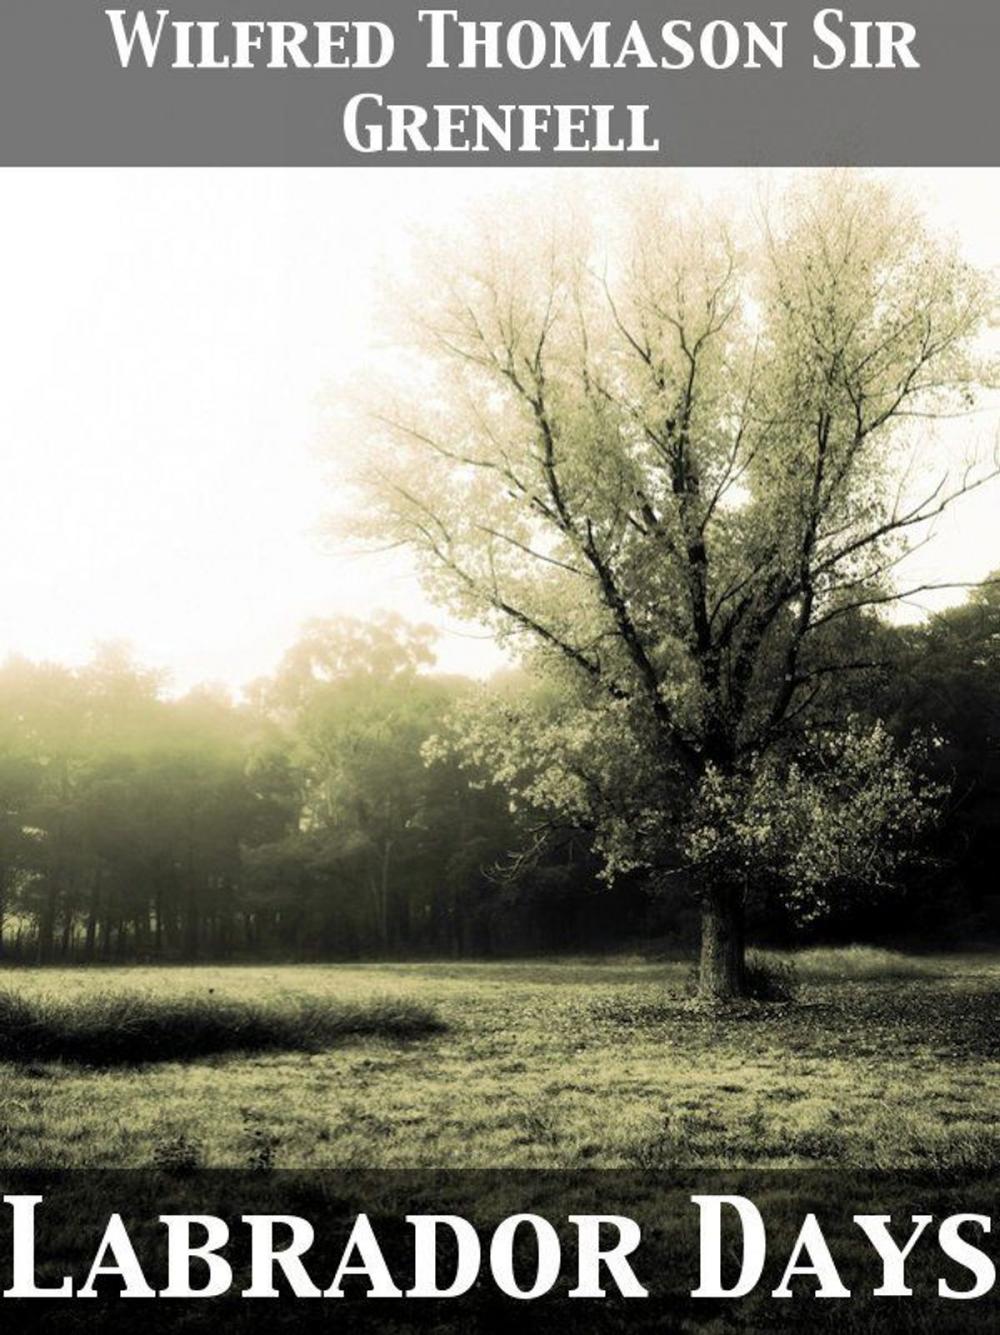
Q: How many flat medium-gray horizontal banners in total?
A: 1